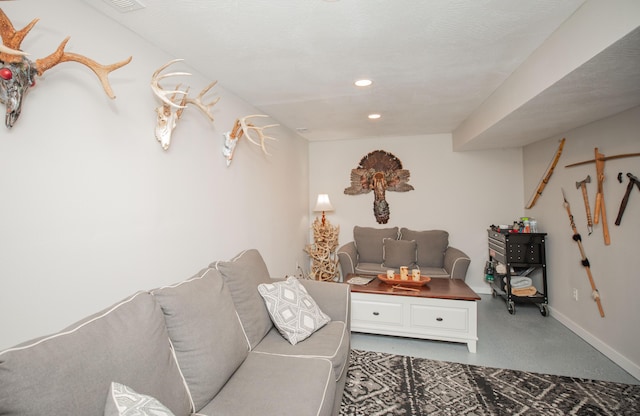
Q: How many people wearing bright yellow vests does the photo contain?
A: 0